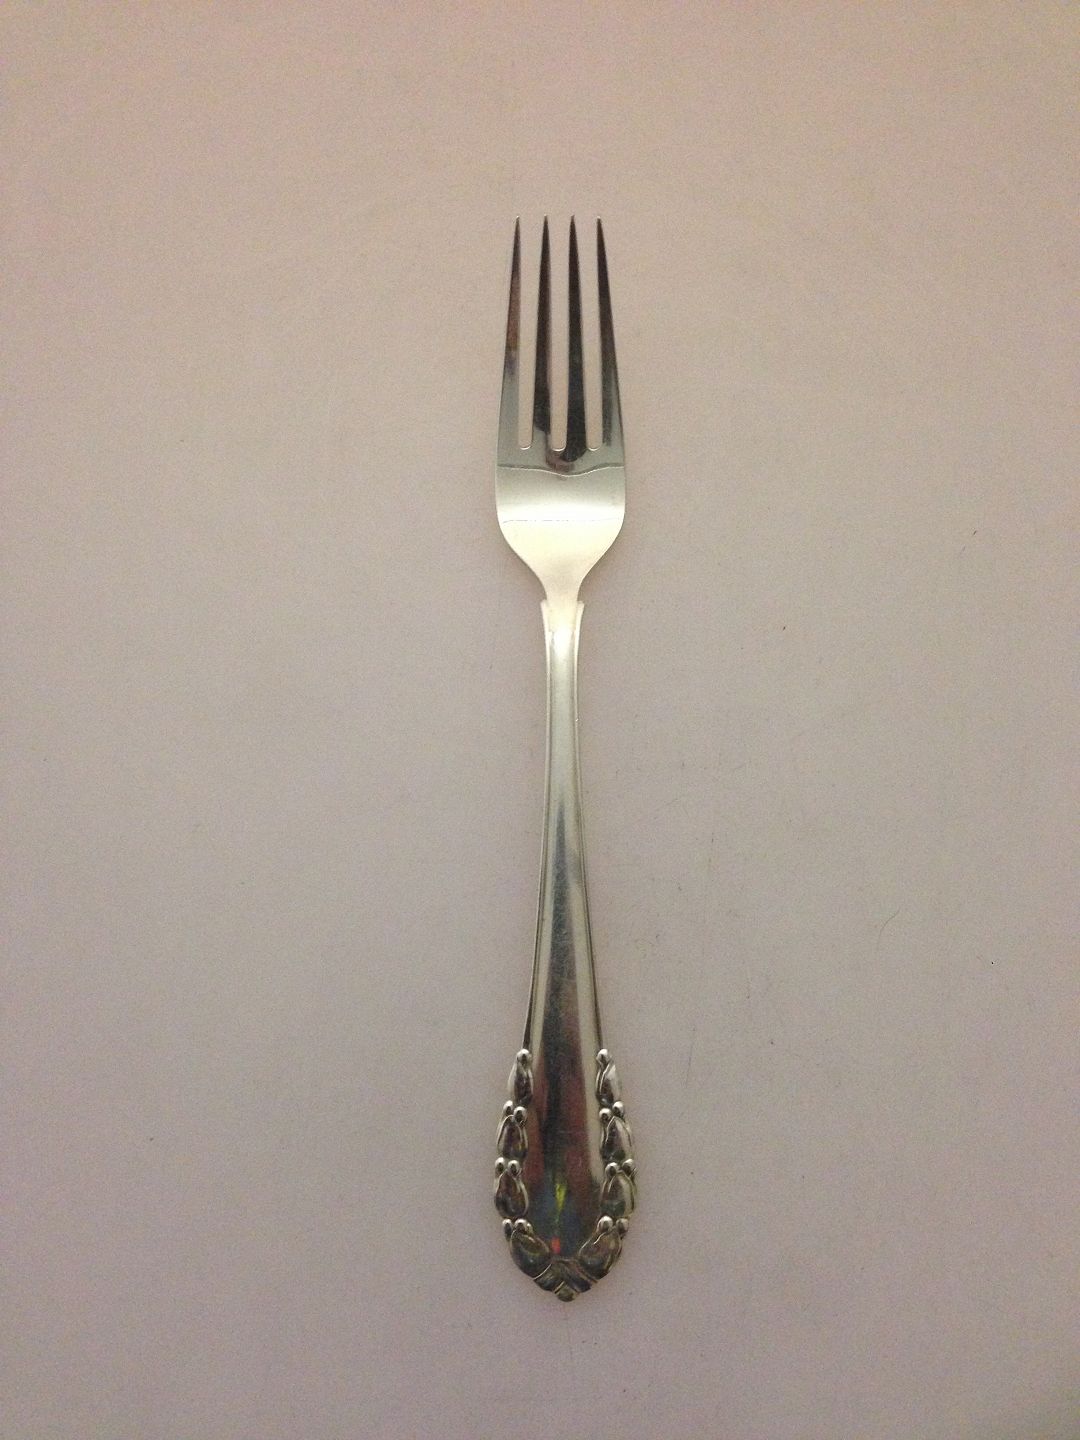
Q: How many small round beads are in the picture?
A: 14